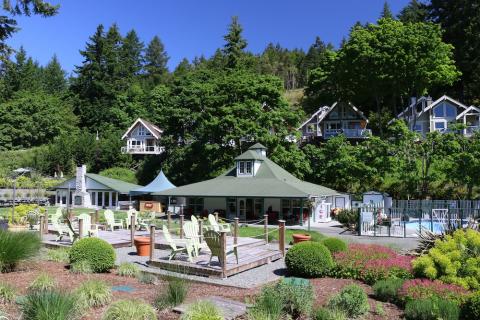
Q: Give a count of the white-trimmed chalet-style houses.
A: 3